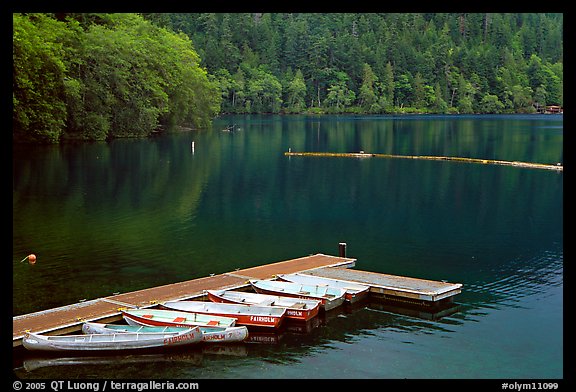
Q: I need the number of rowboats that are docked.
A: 5